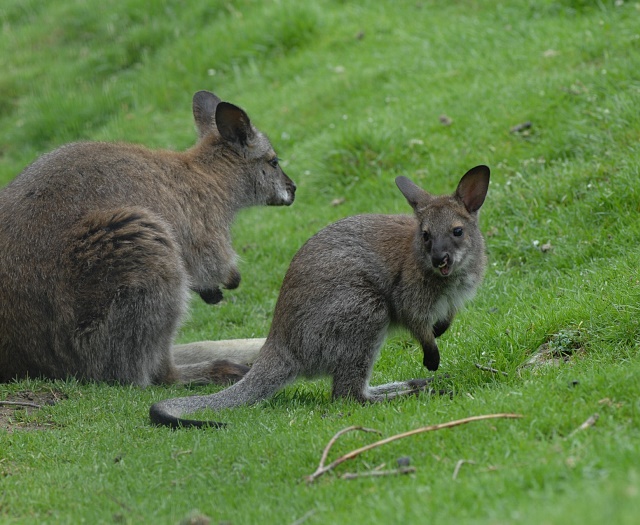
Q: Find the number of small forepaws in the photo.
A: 4